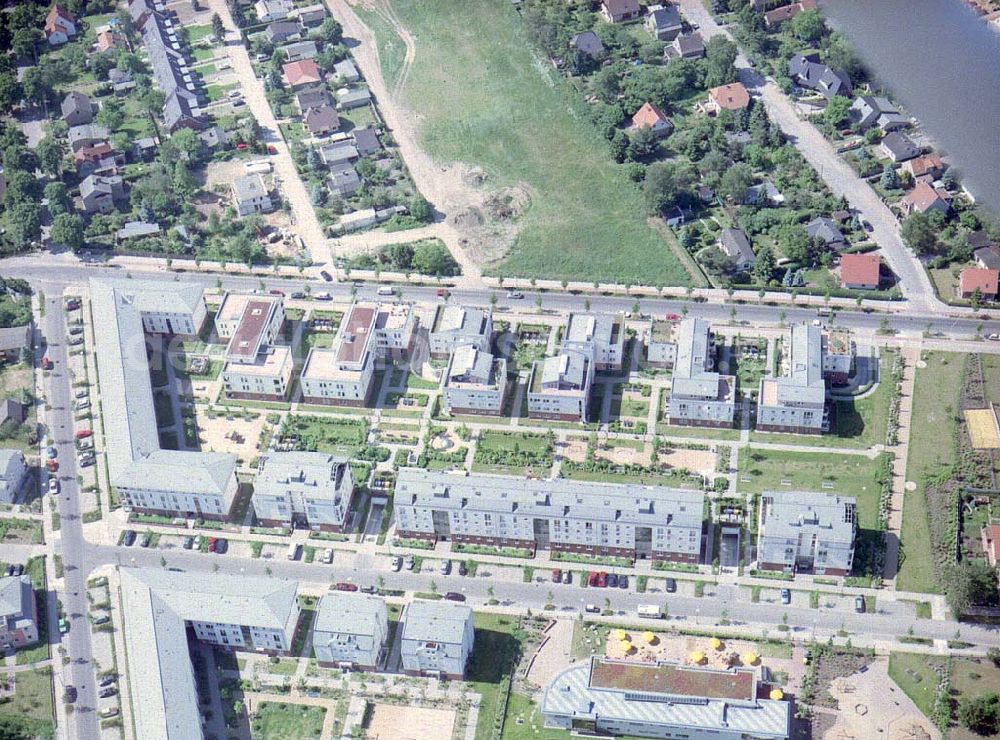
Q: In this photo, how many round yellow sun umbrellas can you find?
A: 7